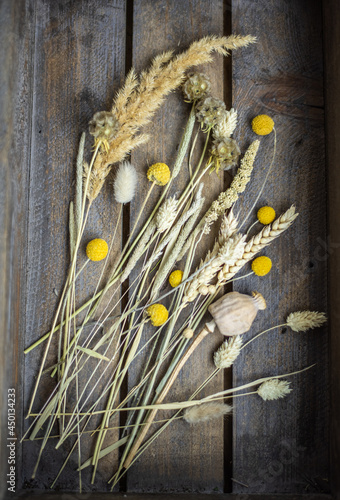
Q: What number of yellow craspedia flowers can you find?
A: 7